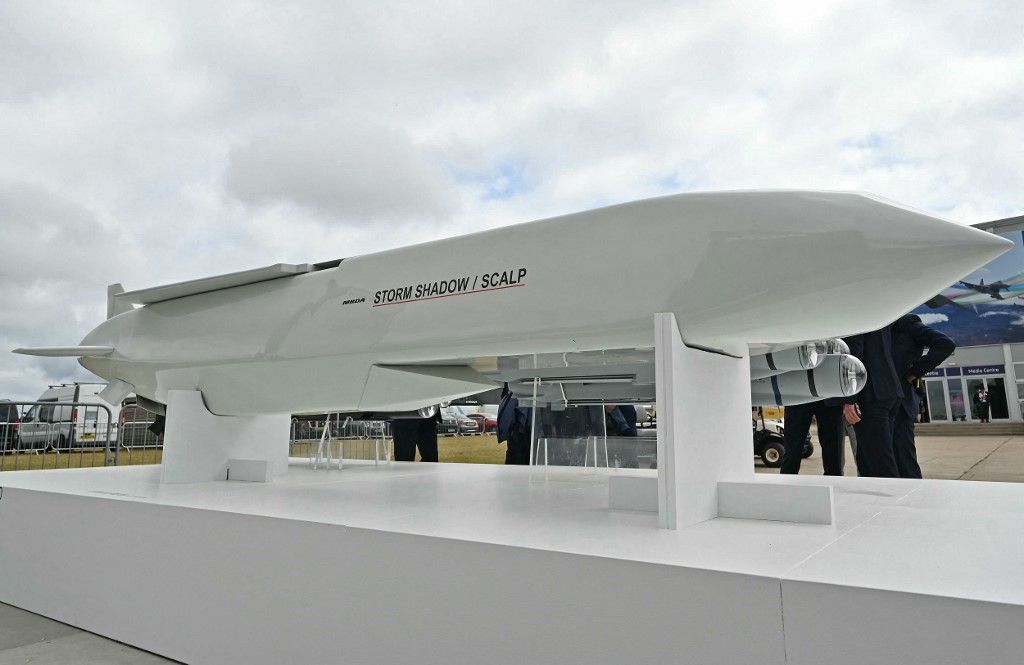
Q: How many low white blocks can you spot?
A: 3